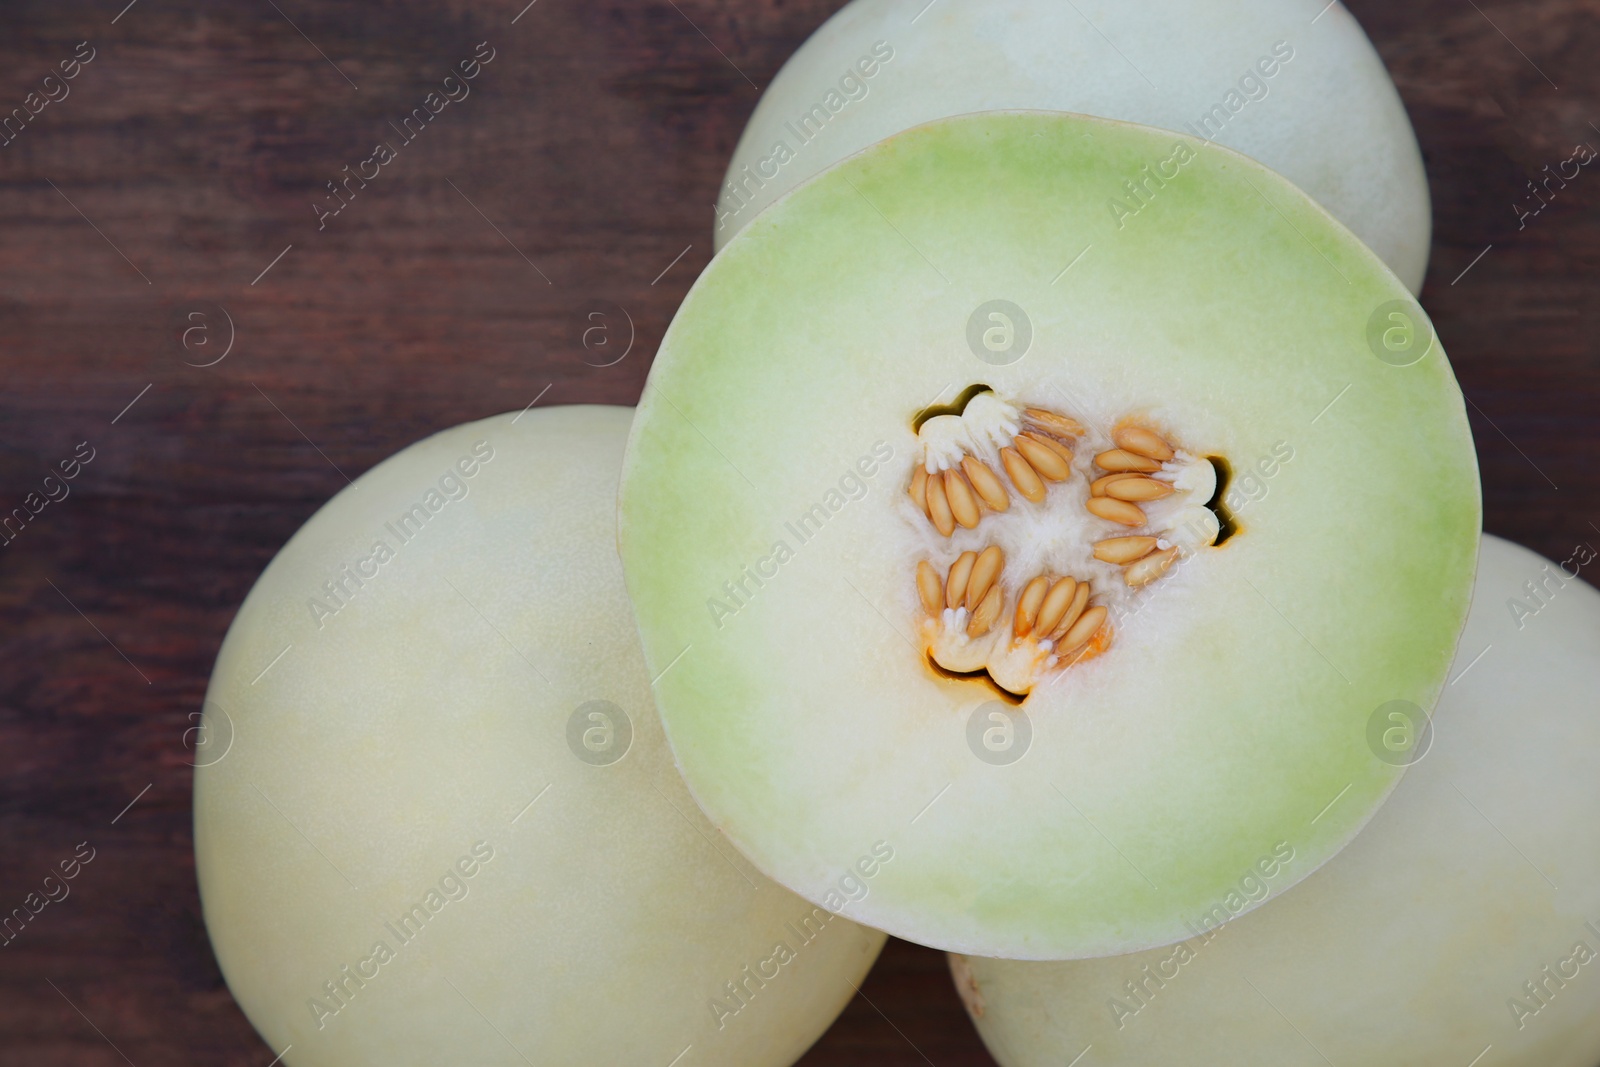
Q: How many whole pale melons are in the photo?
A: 3